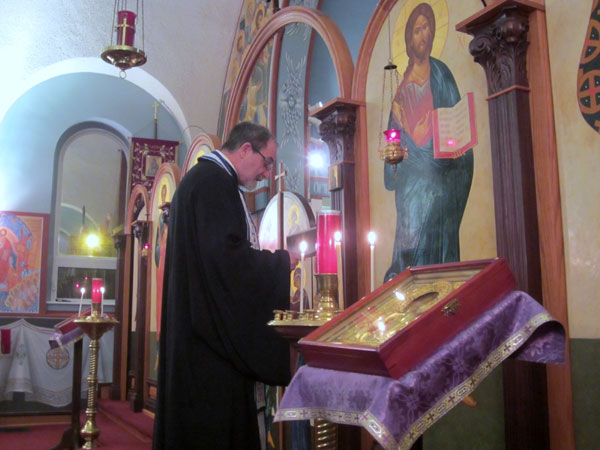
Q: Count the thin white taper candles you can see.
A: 5